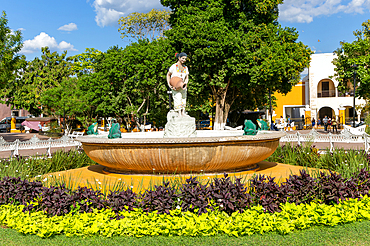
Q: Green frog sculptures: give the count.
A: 4